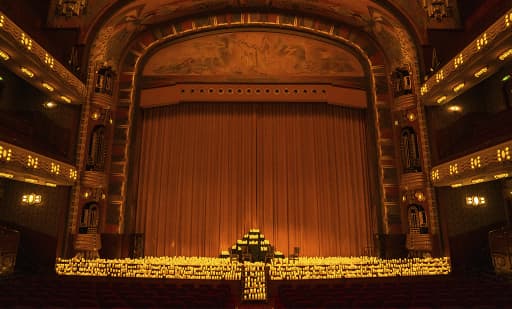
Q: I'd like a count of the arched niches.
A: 6